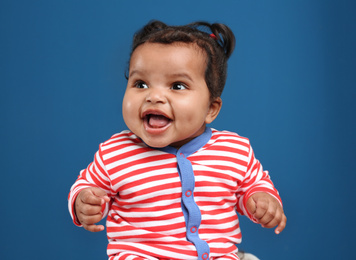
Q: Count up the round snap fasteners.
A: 4